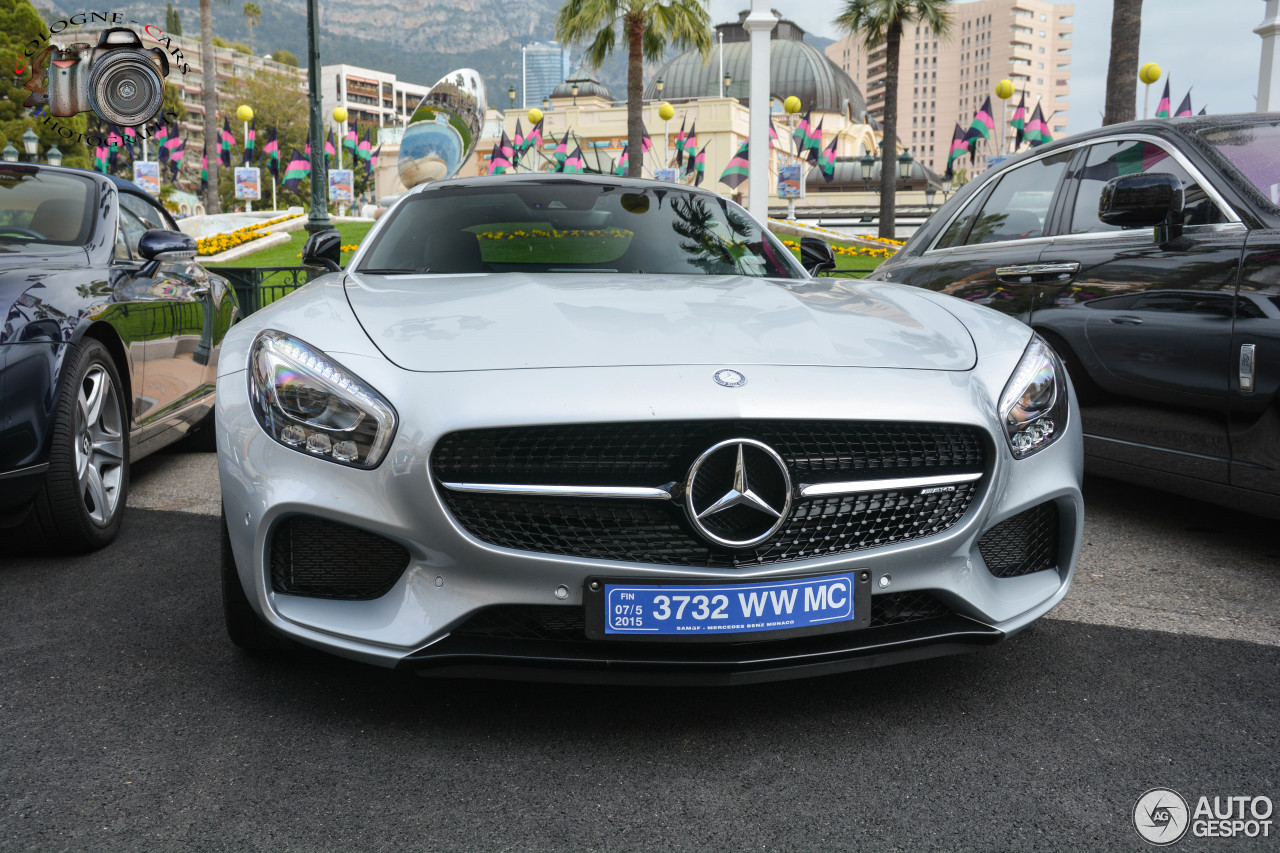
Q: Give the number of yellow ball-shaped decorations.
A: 7